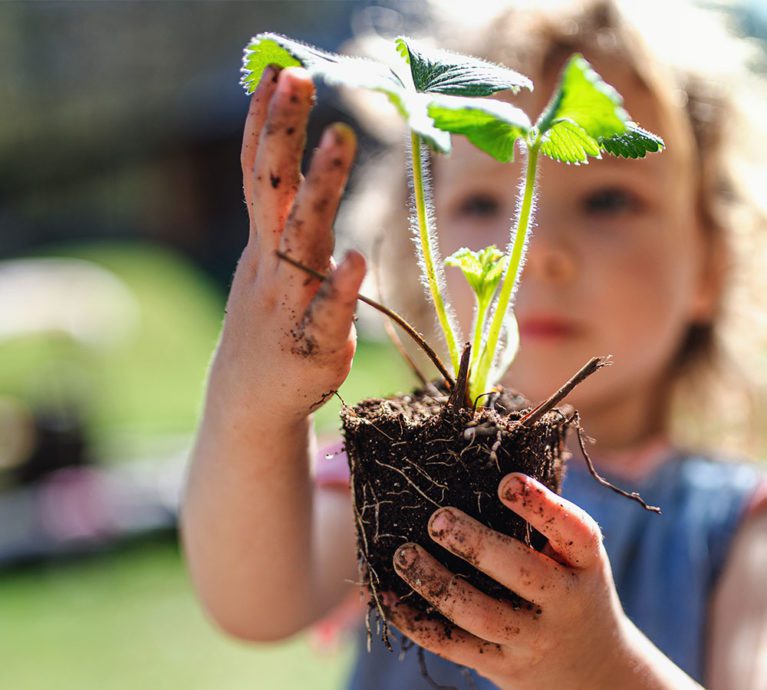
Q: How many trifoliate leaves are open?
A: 2